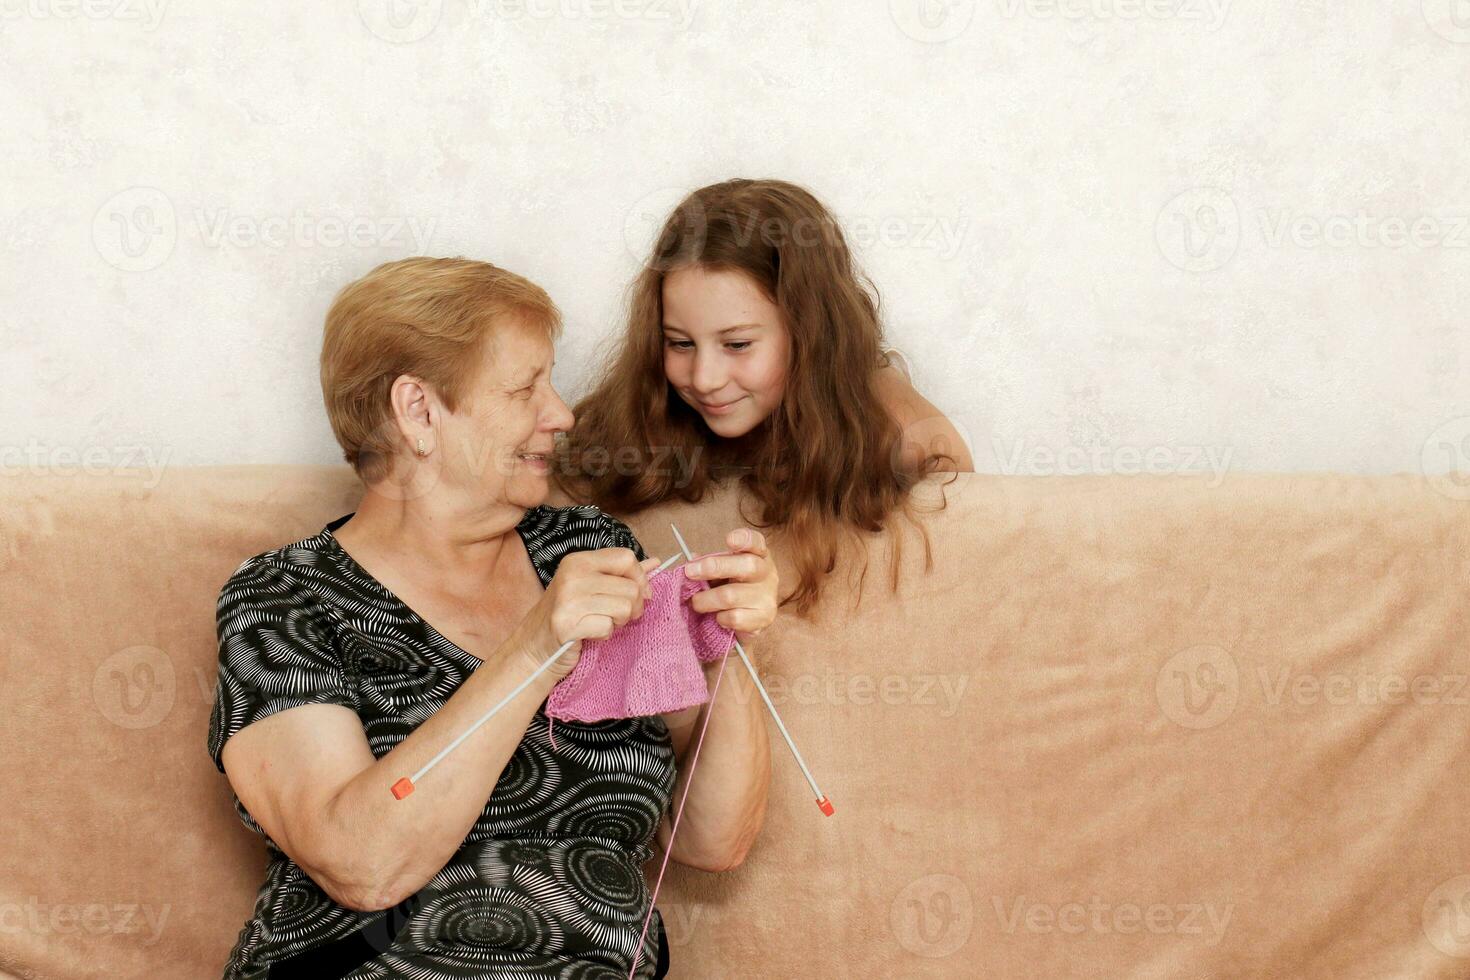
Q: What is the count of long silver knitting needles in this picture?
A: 2